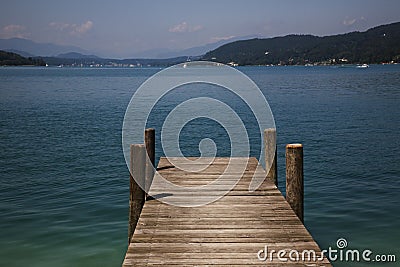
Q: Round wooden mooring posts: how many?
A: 4